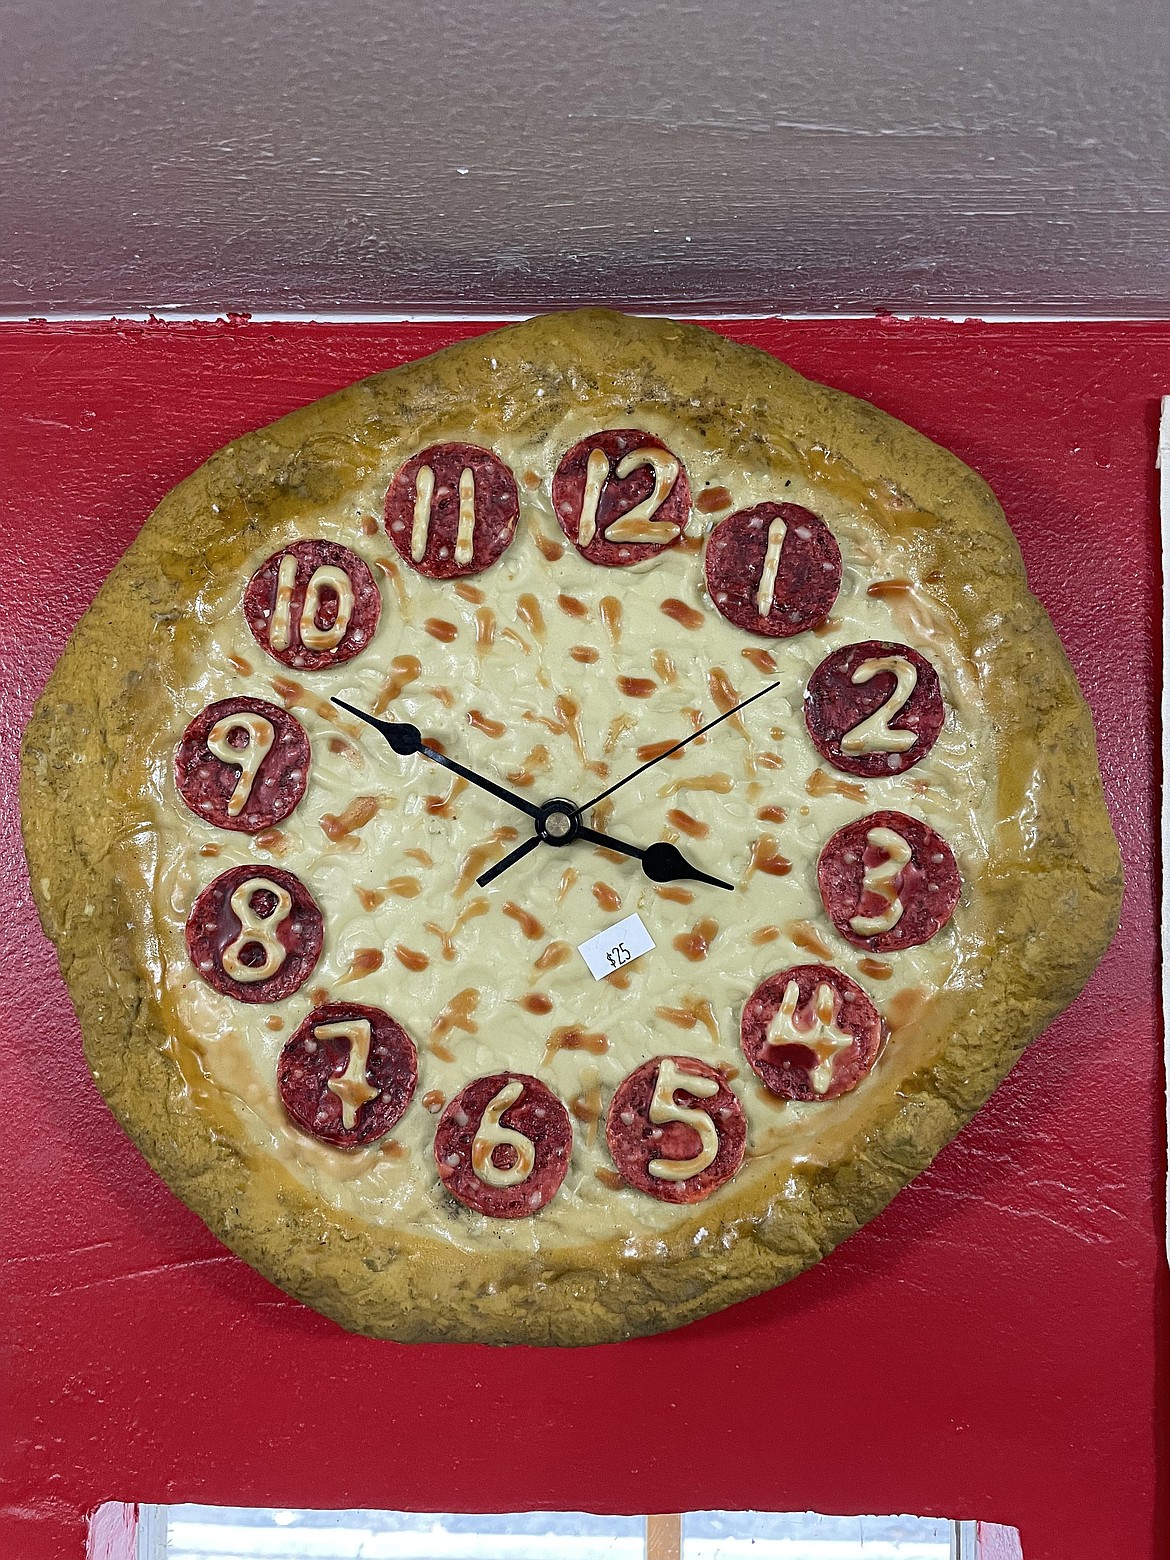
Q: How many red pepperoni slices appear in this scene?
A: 12